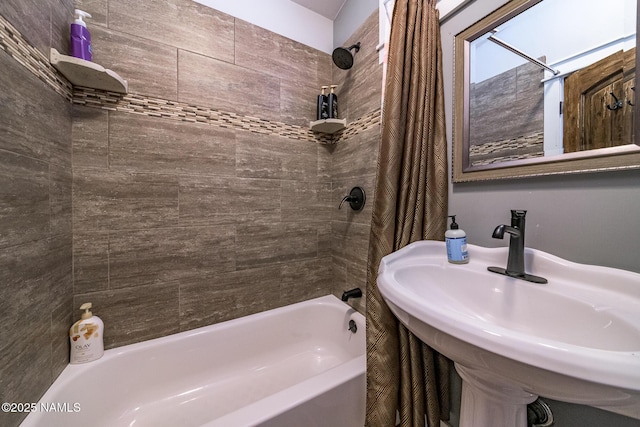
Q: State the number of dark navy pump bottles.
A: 2